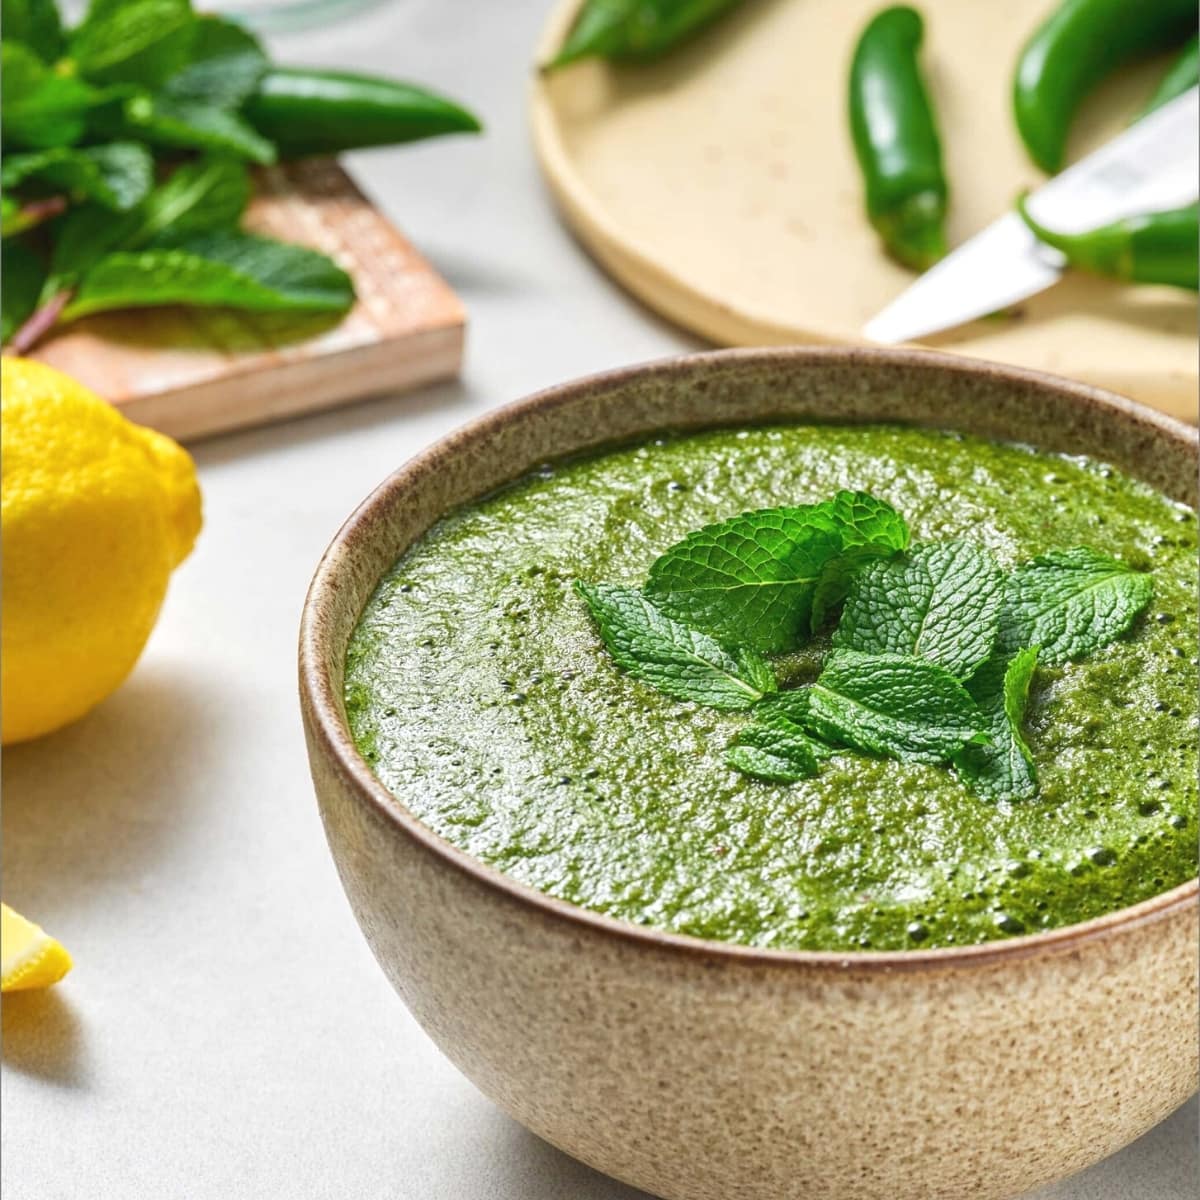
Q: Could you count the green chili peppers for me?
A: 6